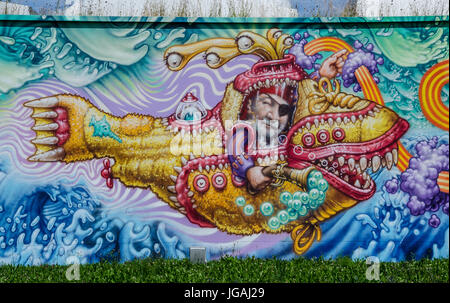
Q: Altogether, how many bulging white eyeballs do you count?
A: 5